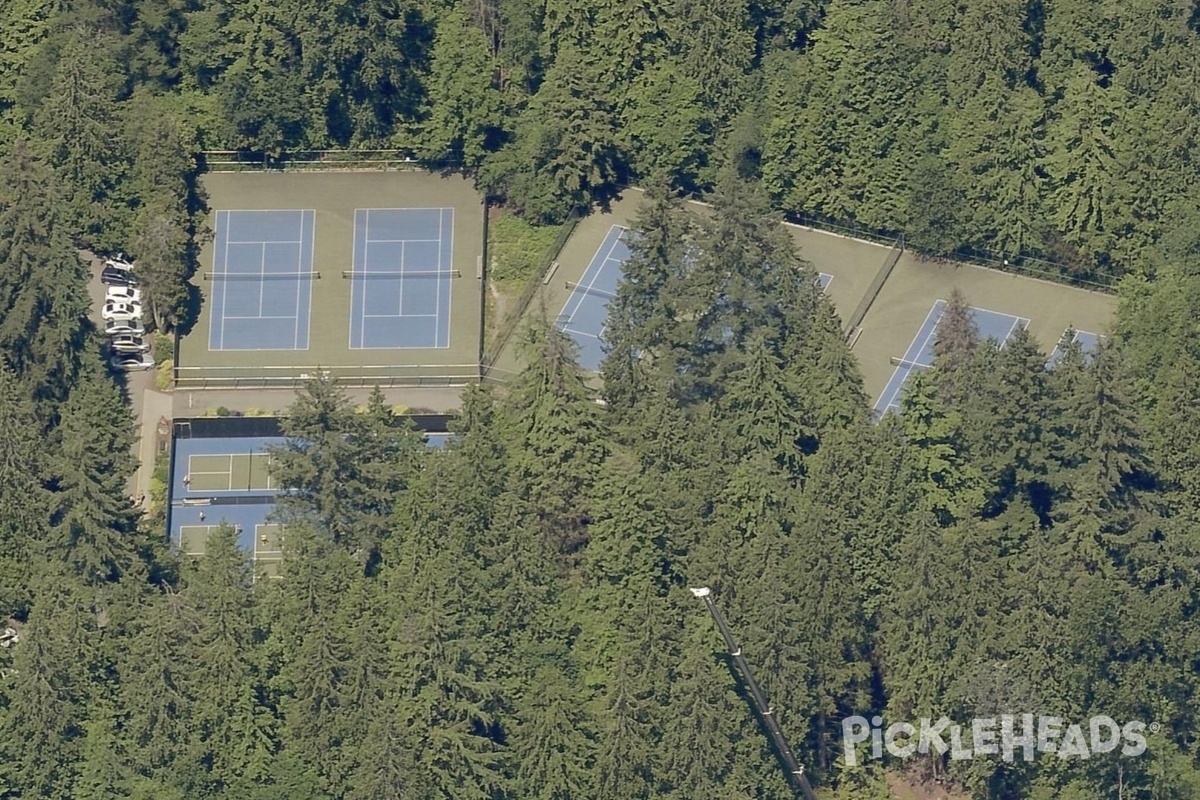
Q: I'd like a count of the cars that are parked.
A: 7